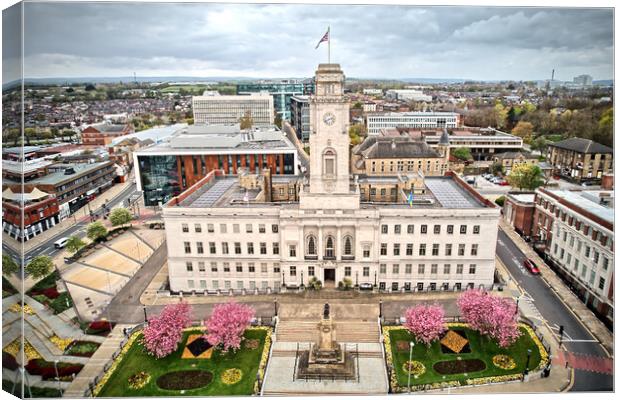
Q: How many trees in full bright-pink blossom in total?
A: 4